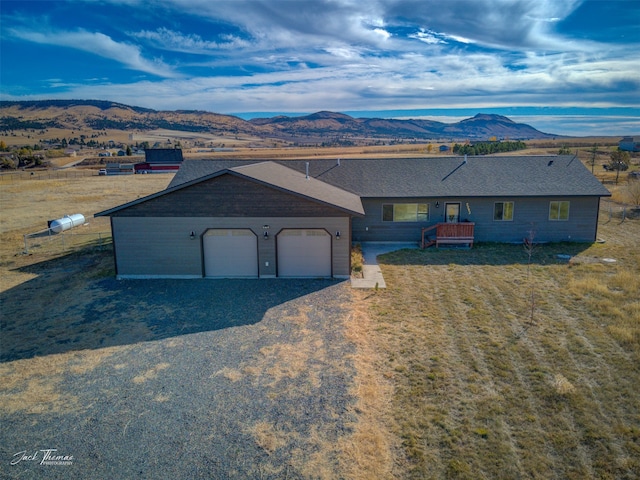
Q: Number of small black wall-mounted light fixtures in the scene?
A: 4